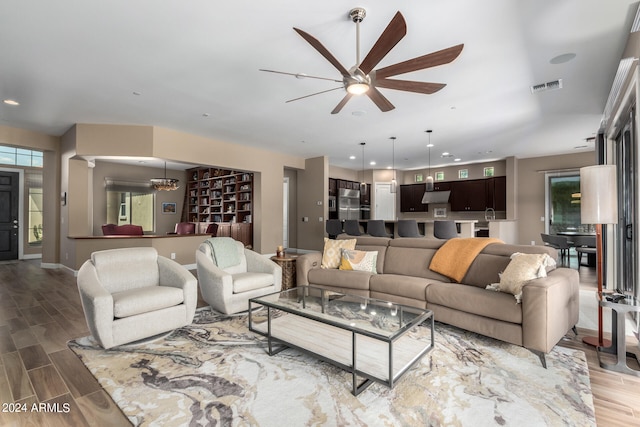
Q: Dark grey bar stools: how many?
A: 5